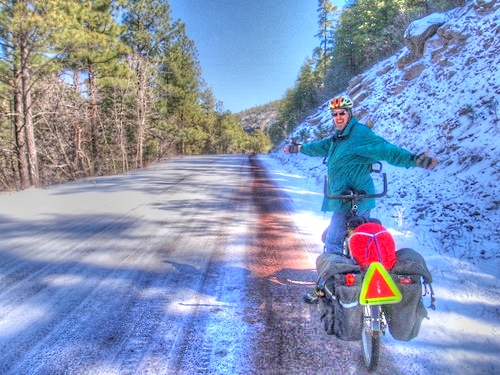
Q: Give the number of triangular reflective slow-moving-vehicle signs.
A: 1